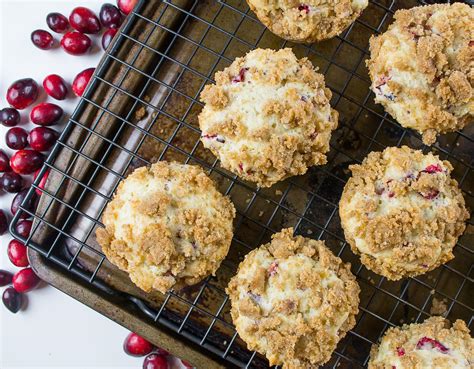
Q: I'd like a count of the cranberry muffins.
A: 7